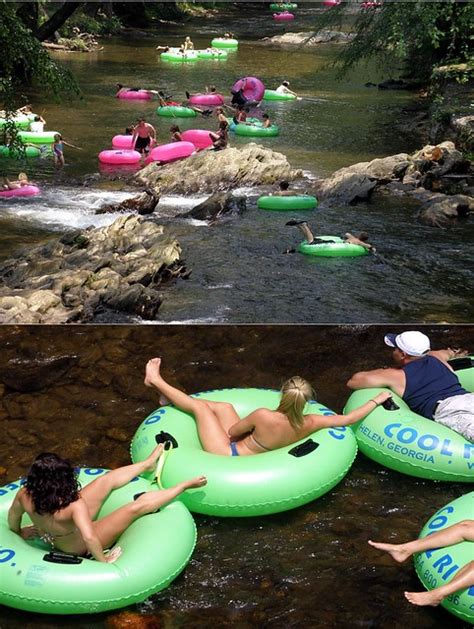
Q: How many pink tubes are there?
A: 11